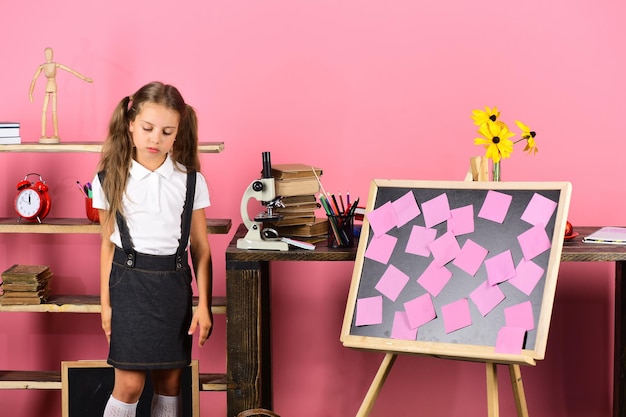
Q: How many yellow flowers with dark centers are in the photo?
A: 3